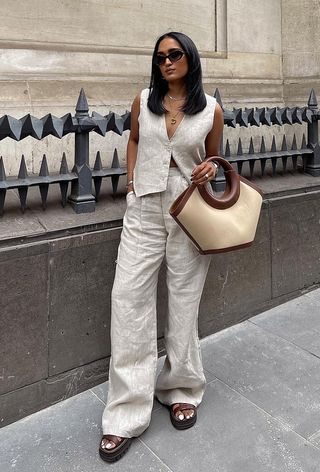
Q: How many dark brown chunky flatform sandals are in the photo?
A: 2